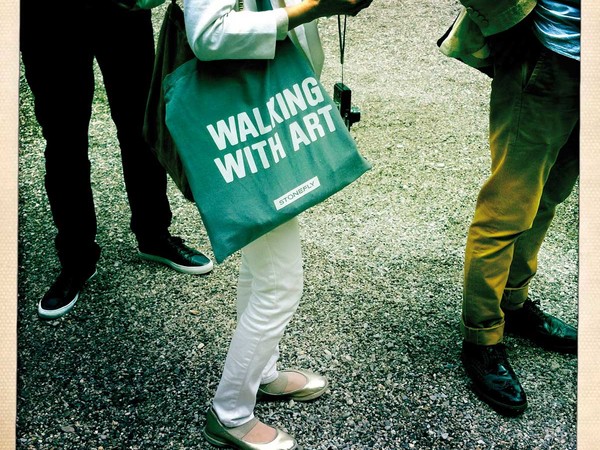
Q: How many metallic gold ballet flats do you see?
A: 2